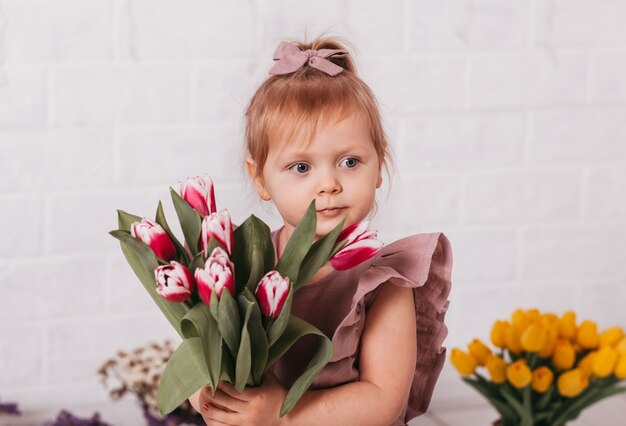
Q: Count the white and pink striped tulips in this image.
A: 7